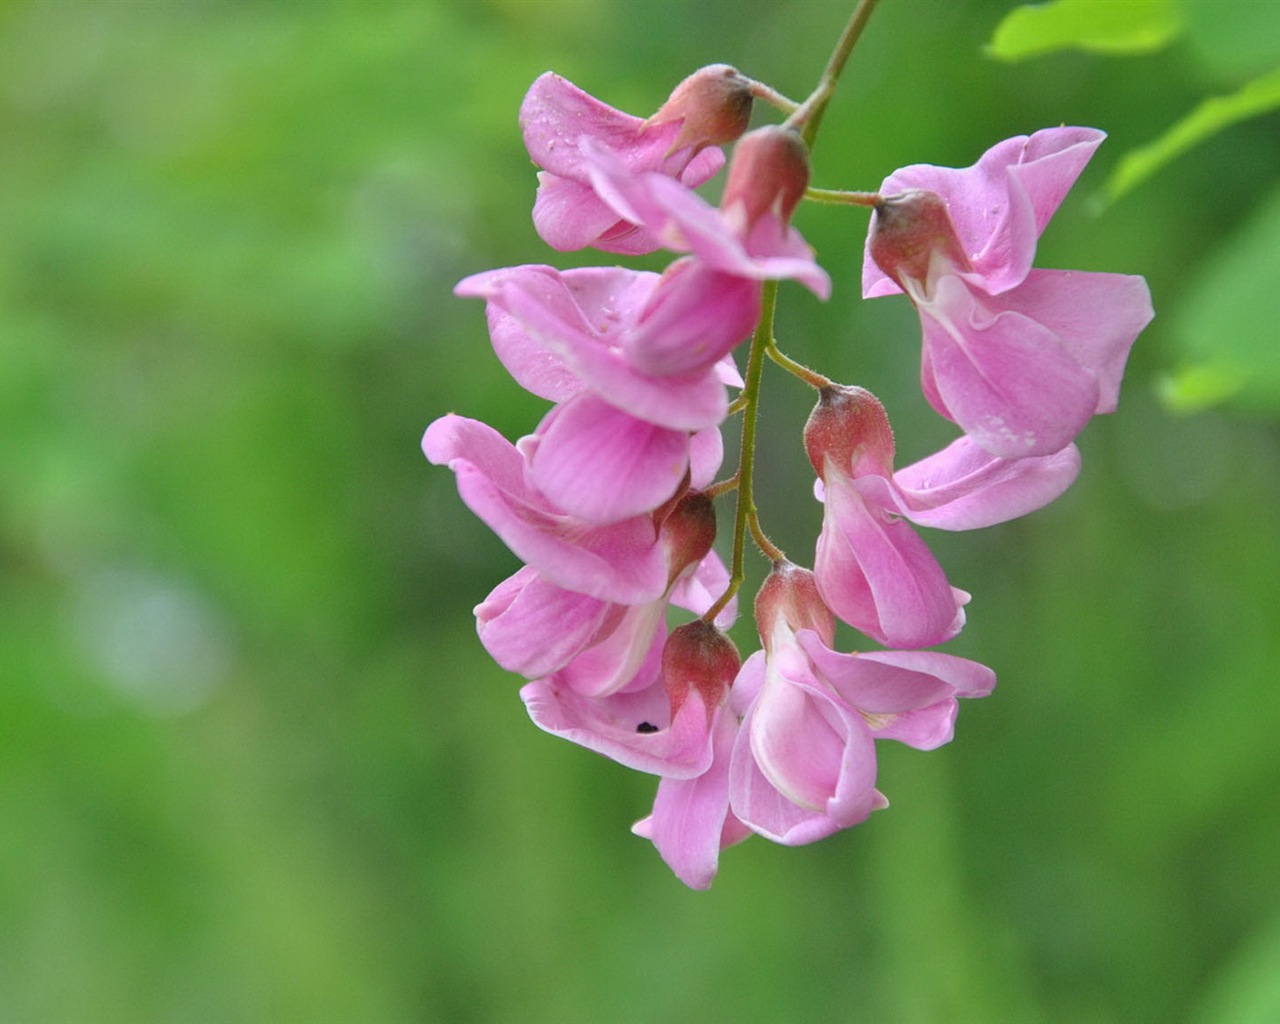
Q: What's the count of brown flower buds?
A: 7